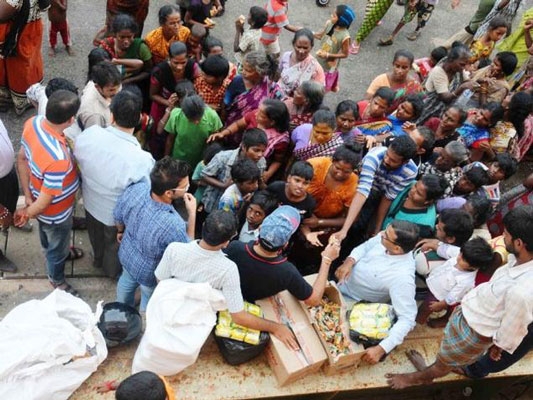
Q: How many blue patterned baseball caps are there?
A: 1